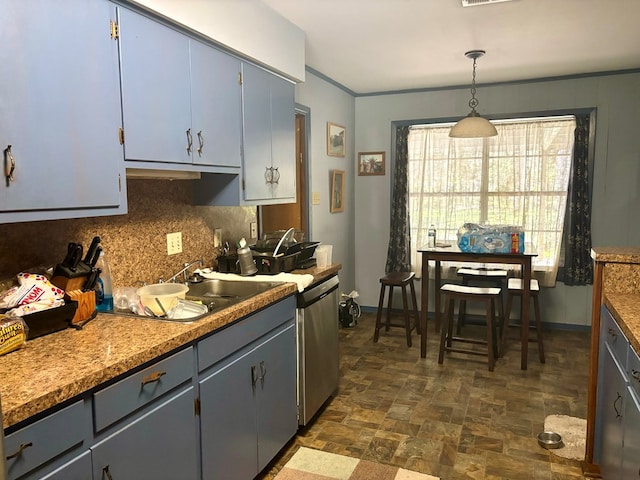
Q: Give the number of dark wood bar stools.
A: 4